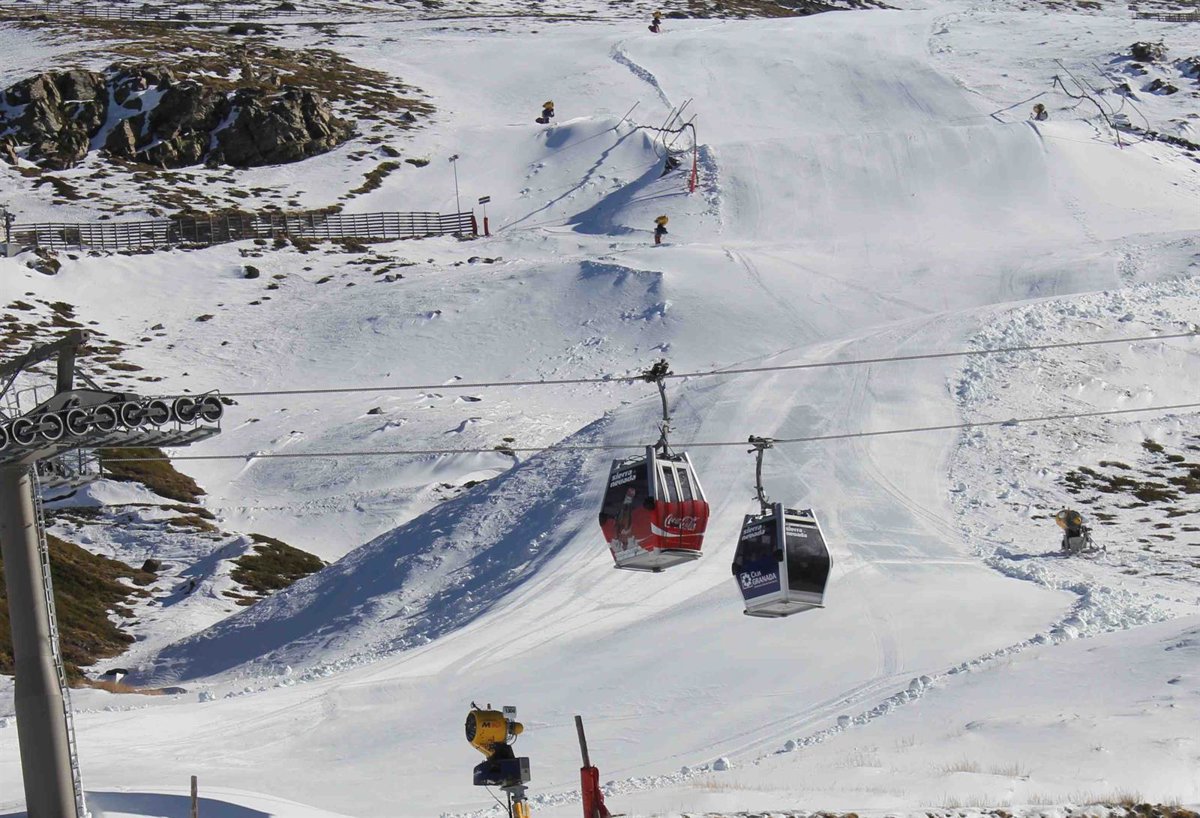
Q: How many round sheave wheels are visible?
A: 9